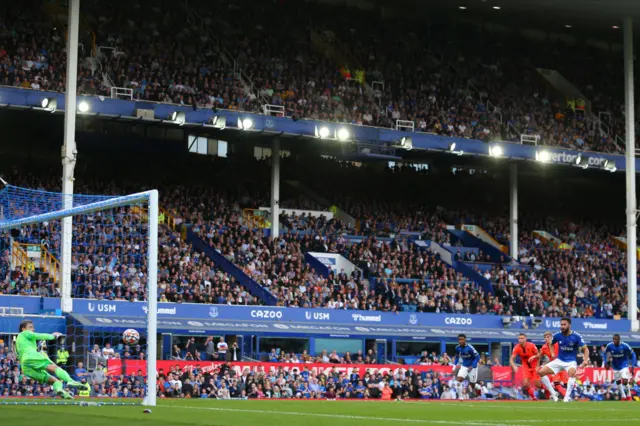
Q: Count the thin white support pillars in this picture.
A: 4